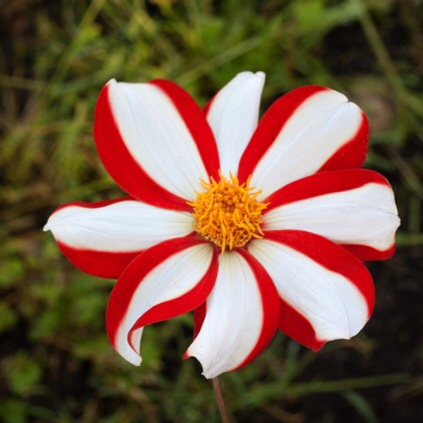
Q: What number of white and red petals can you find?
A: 8